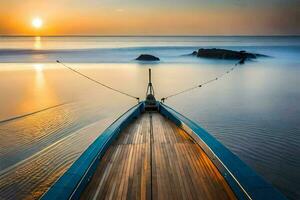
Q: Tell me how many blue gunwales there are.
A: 2